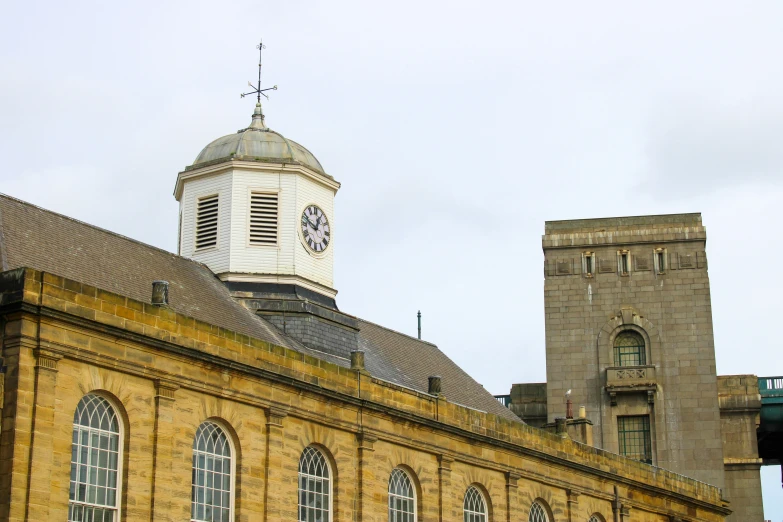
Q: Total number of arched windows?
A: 8